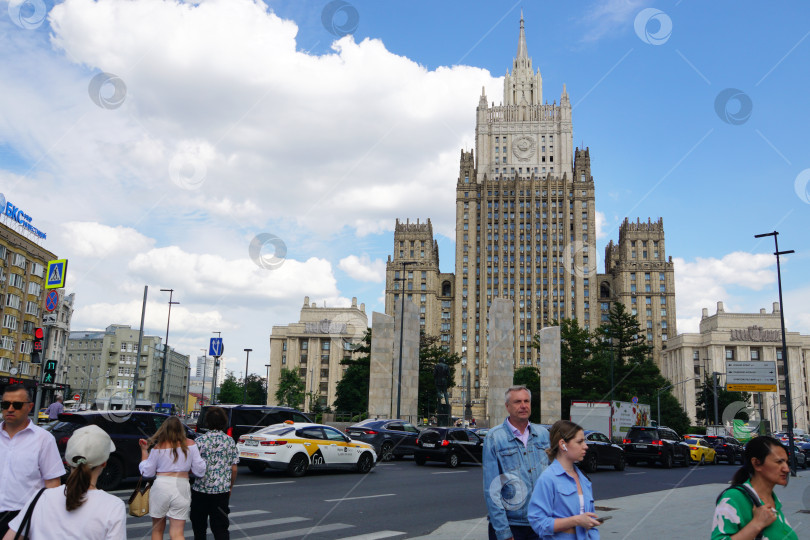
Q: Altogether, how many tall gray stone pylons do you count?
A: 4